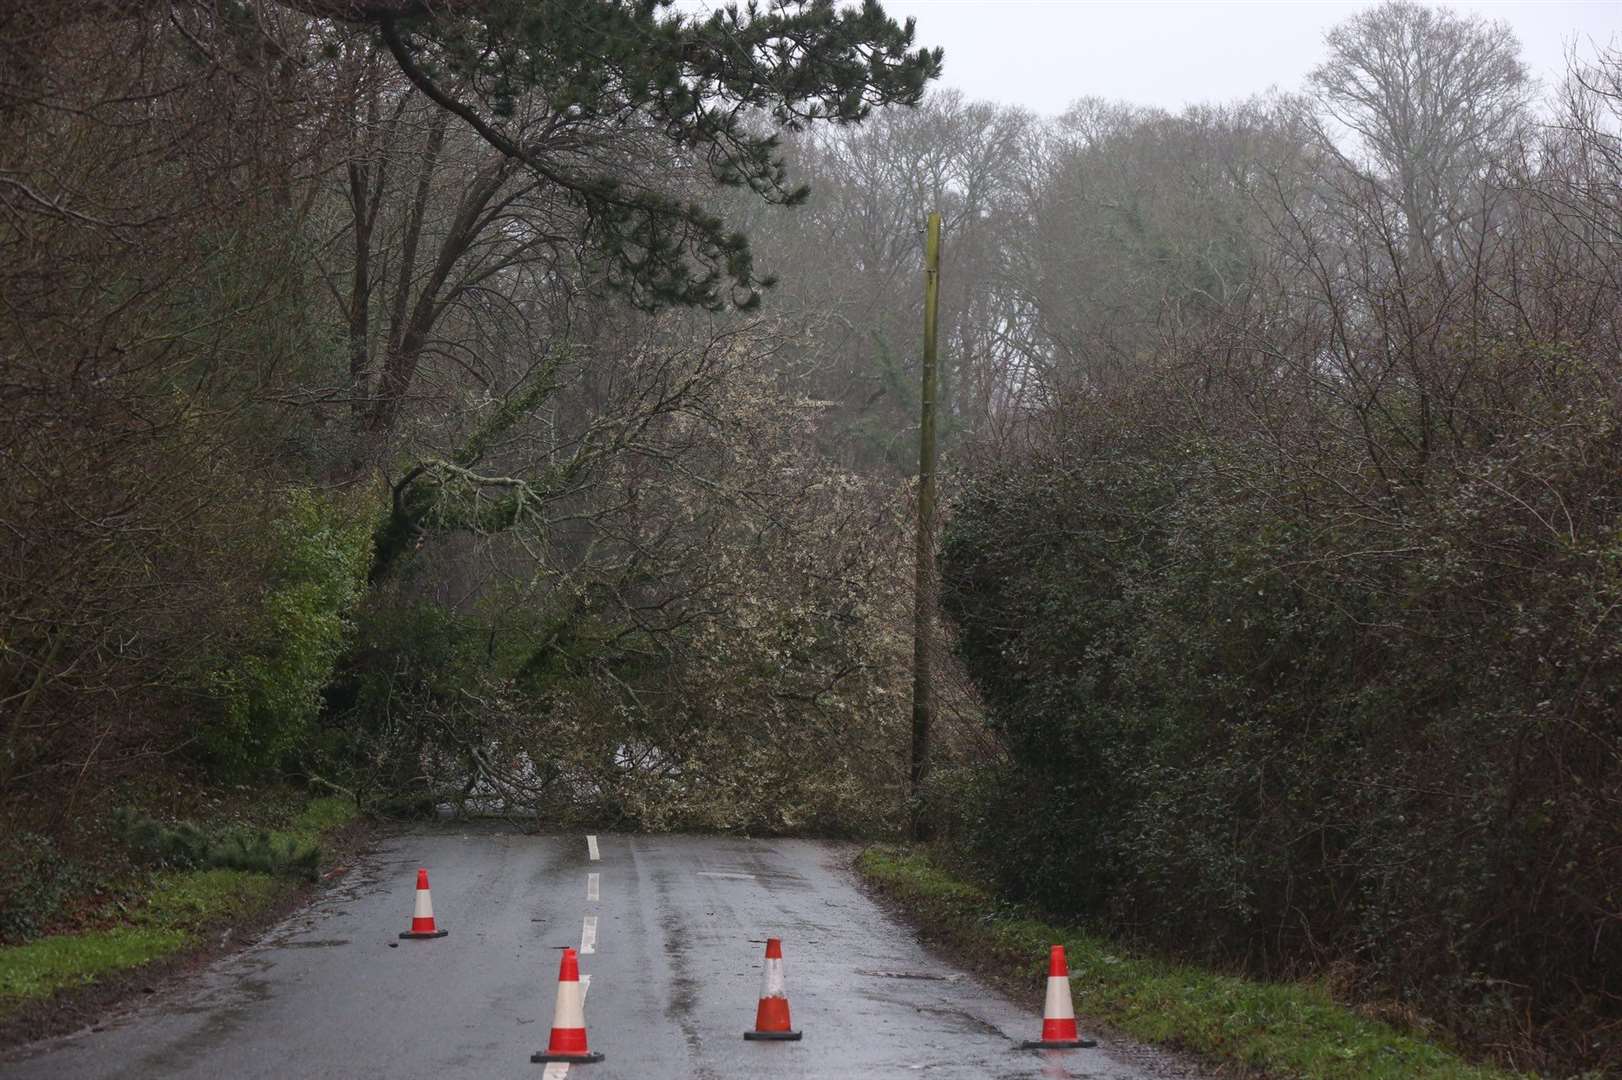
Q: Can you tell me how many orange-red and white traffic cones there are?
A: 4